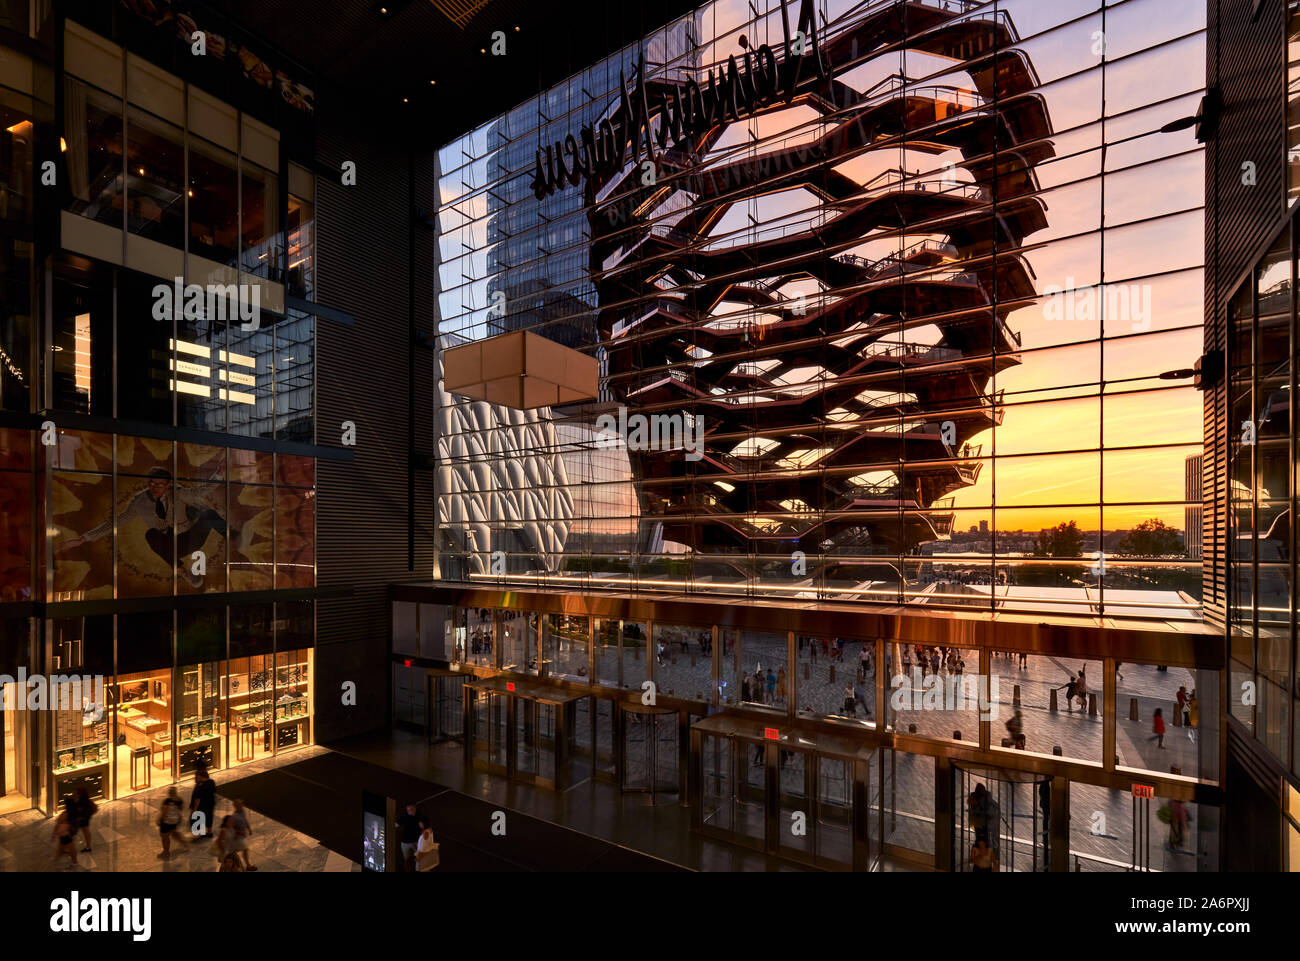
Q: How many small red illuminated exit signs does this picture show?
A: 4